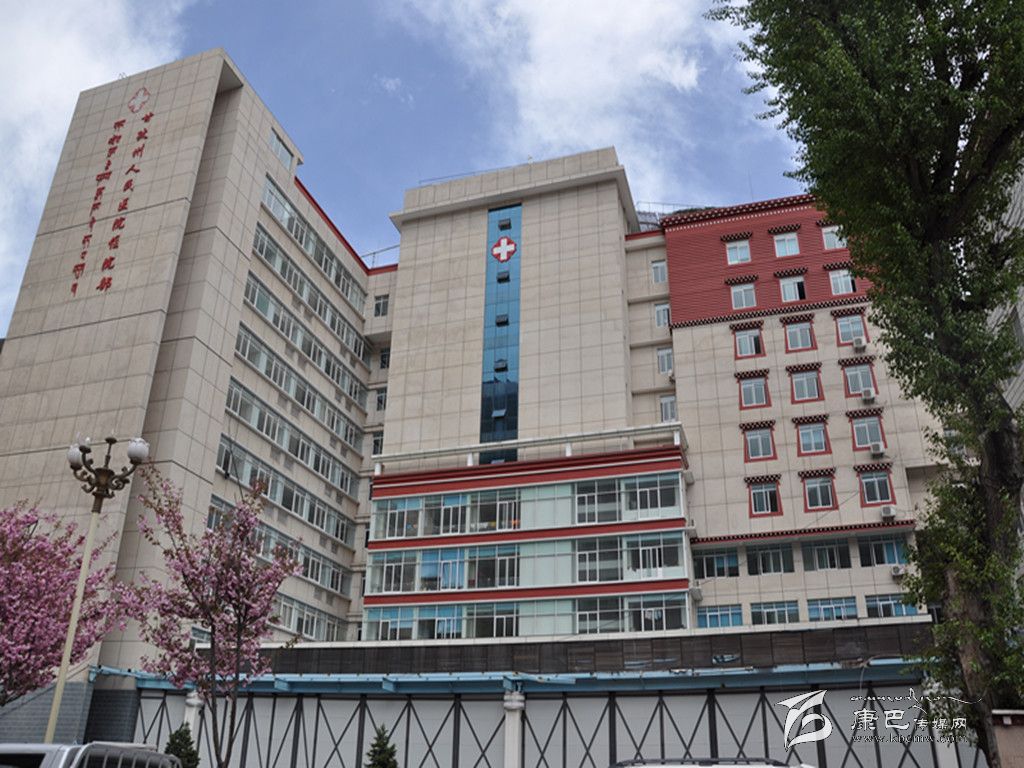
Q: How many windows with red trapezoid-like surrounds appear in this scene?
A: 12